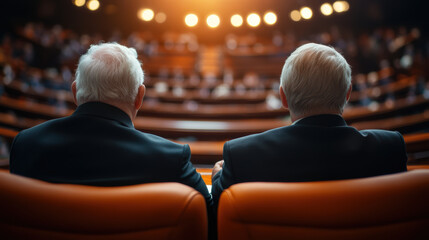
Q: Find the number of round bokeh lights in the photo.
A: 13